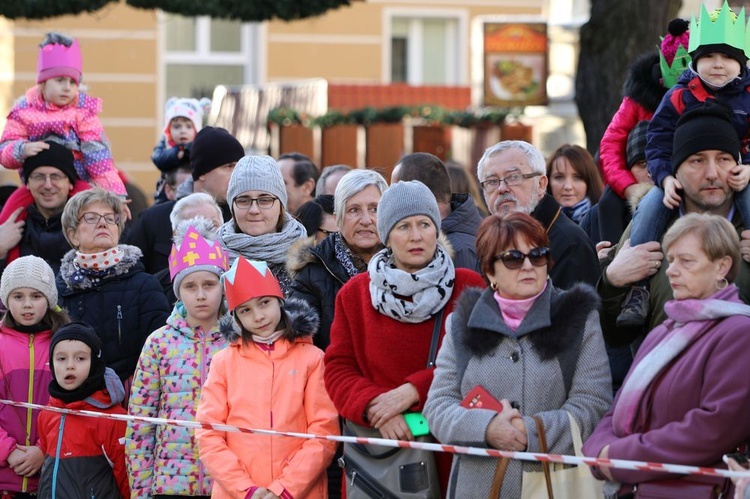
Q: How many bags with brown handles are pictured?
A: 1